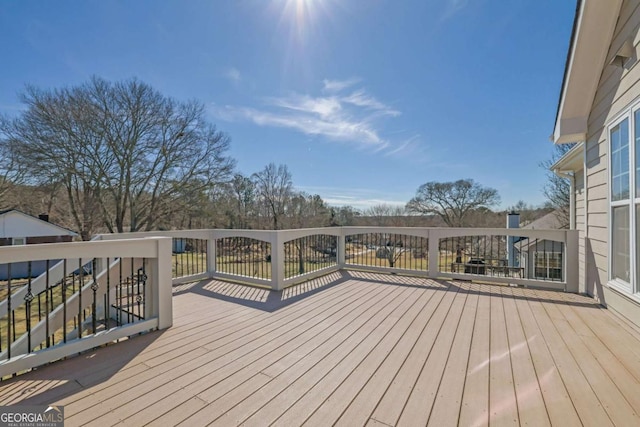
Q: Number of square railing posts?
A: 6